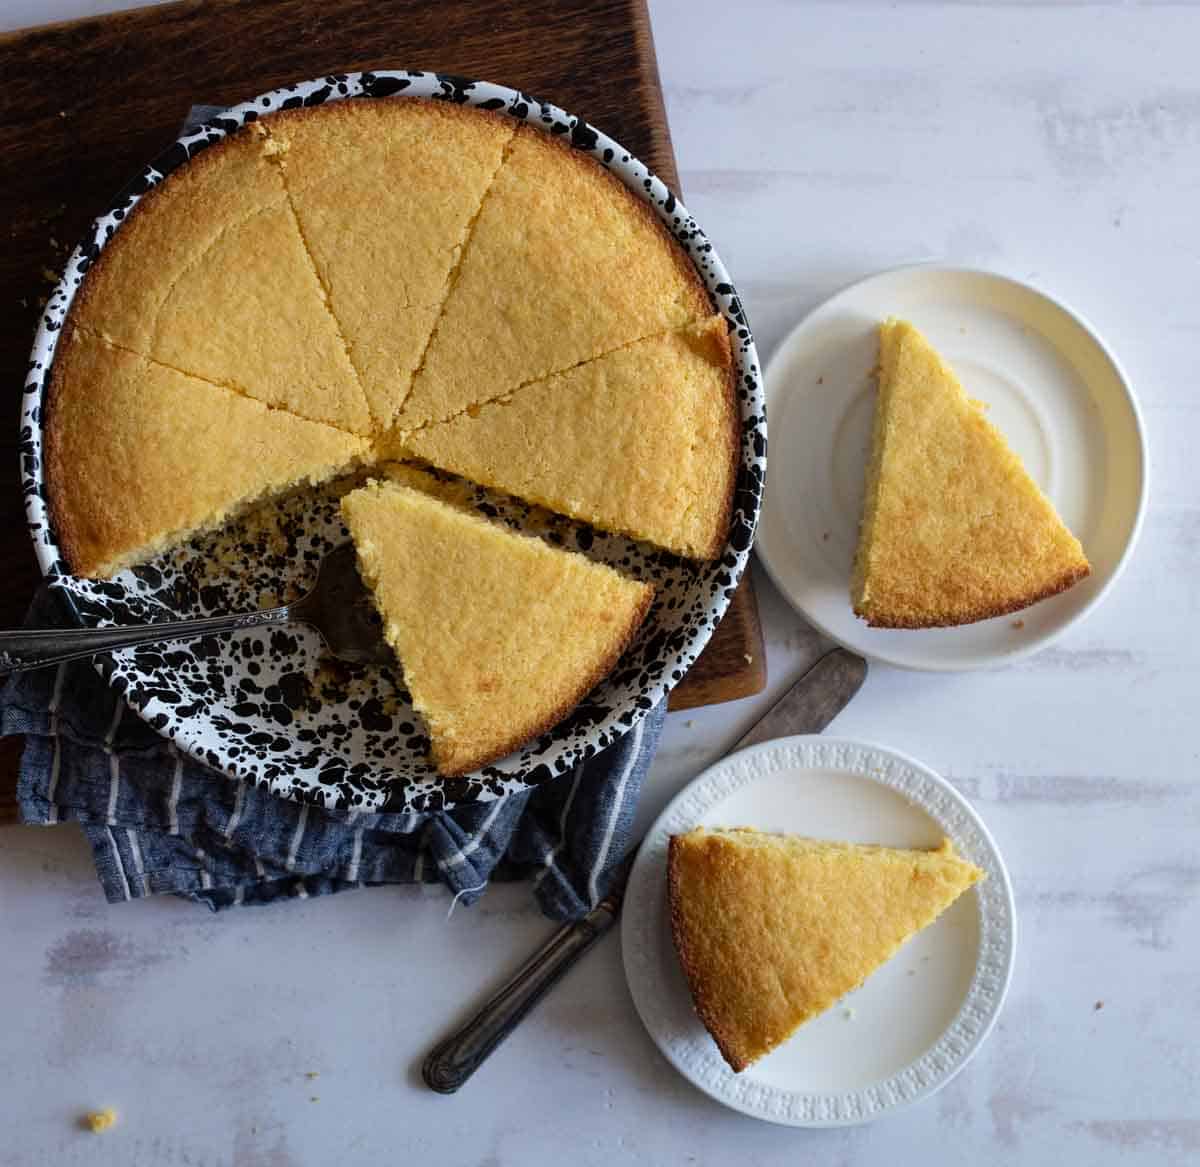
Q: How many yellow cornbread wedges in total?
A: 8